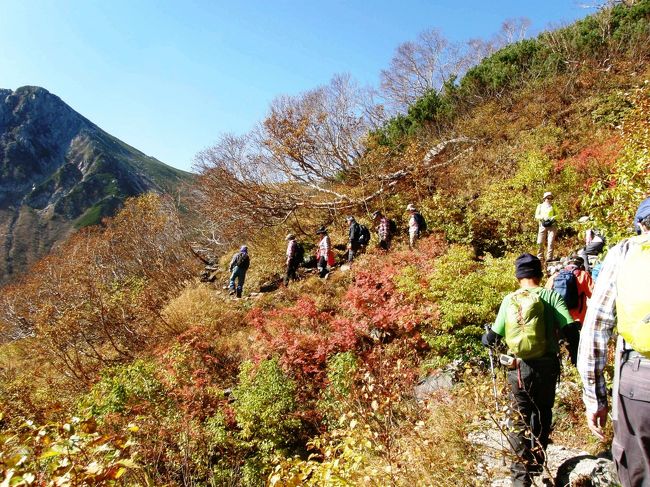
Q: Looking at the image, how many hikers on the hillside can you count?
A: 11